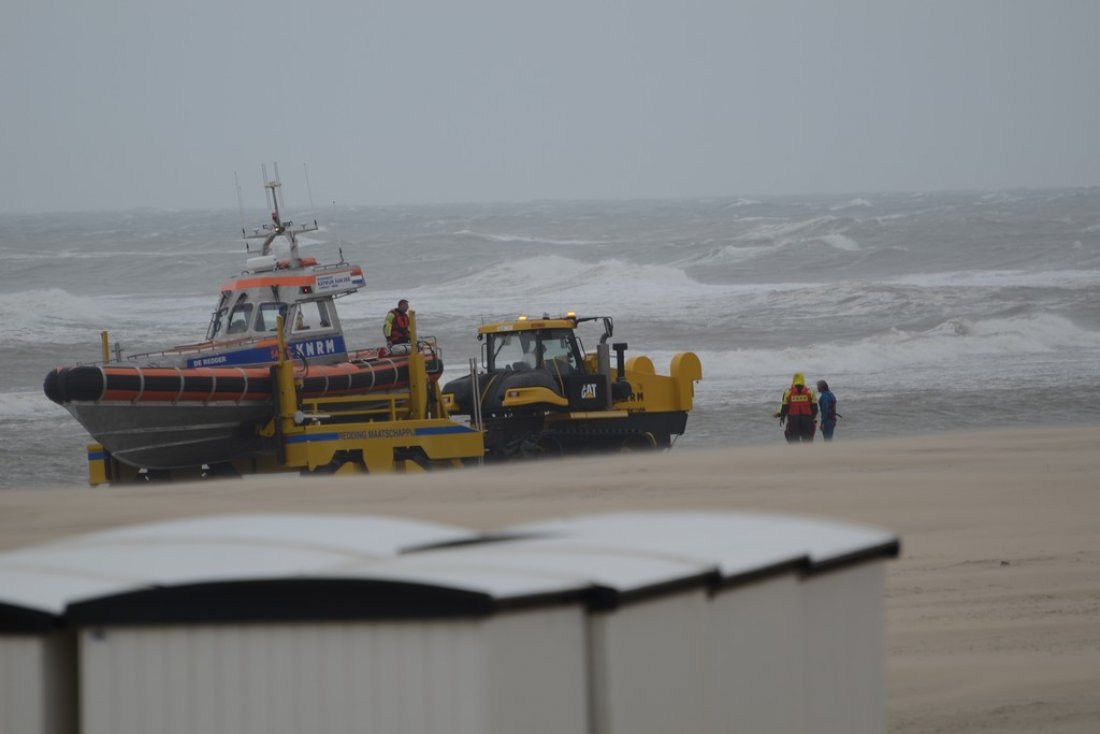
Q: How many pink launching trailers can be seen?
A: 0